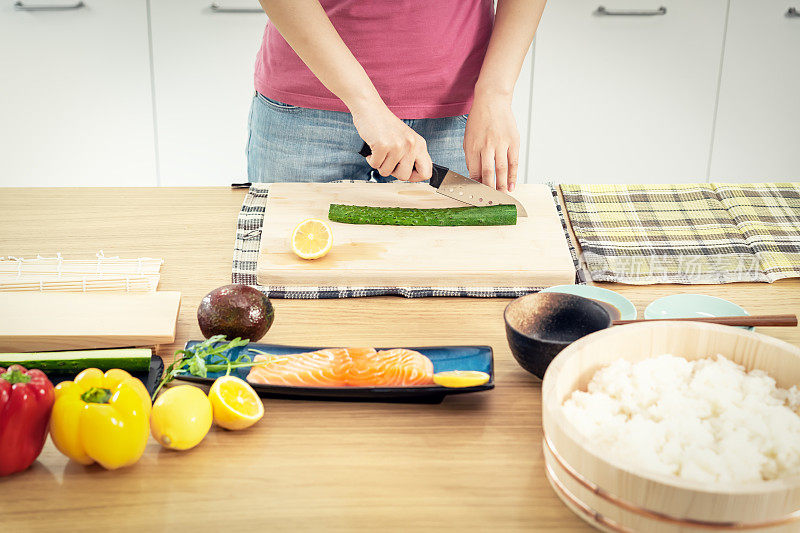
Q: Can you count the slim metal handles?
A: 4